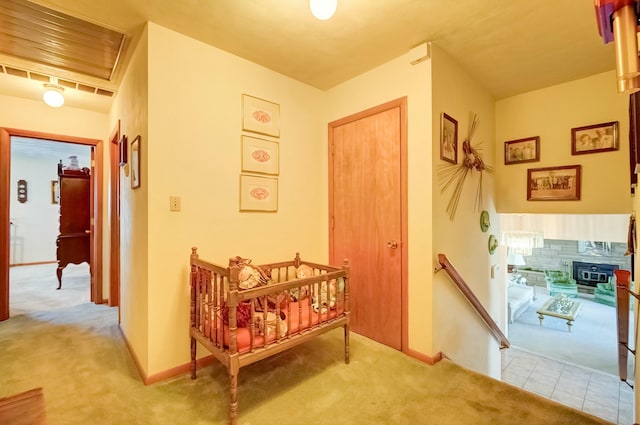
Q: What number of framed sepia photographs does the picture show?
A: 4